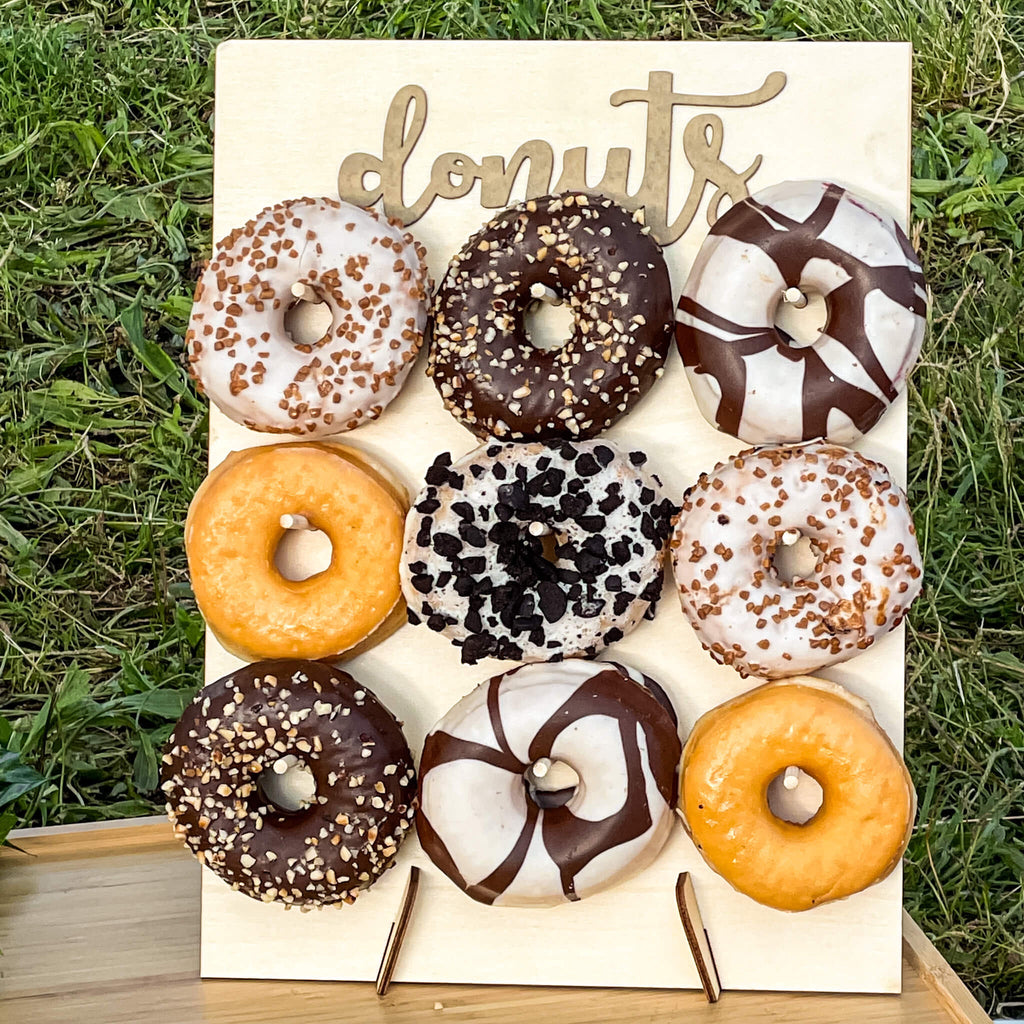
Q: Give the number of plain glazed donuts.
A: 2